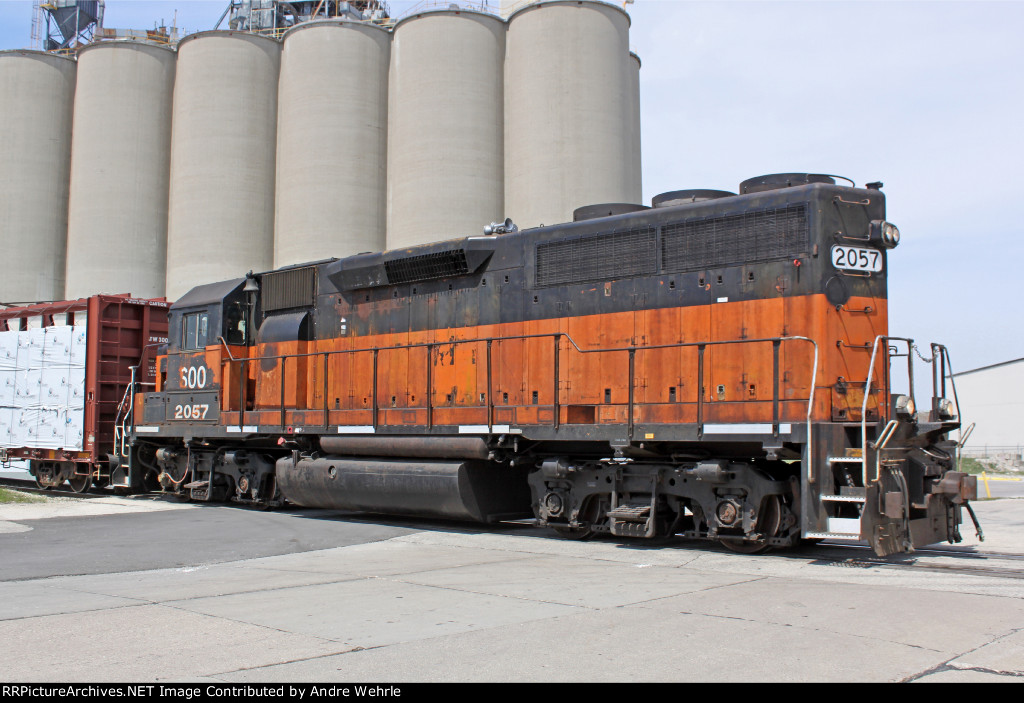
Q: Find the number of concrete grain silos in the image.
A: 7